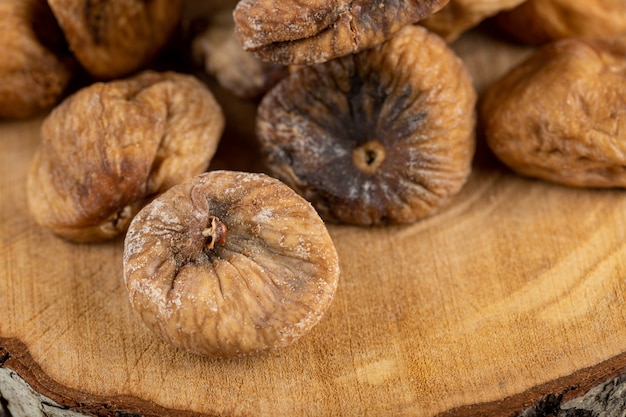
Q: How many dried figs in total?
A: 10